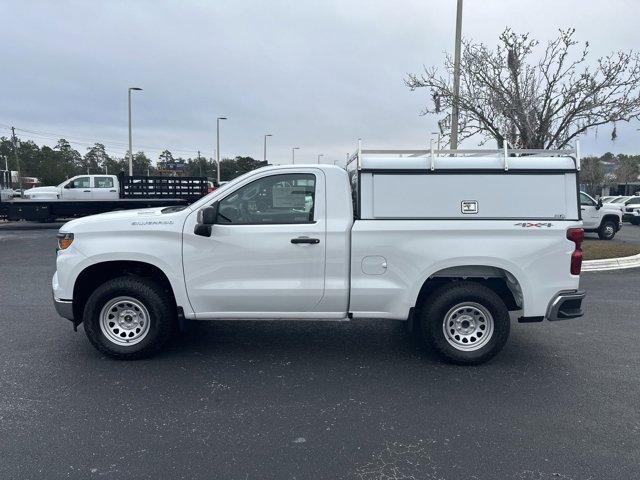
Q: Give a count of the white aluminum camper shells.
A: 1